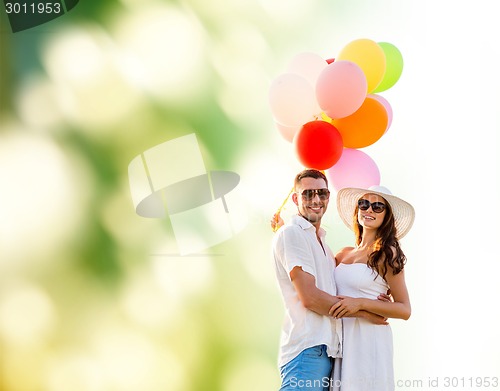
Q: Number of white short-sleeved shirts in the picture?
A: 1